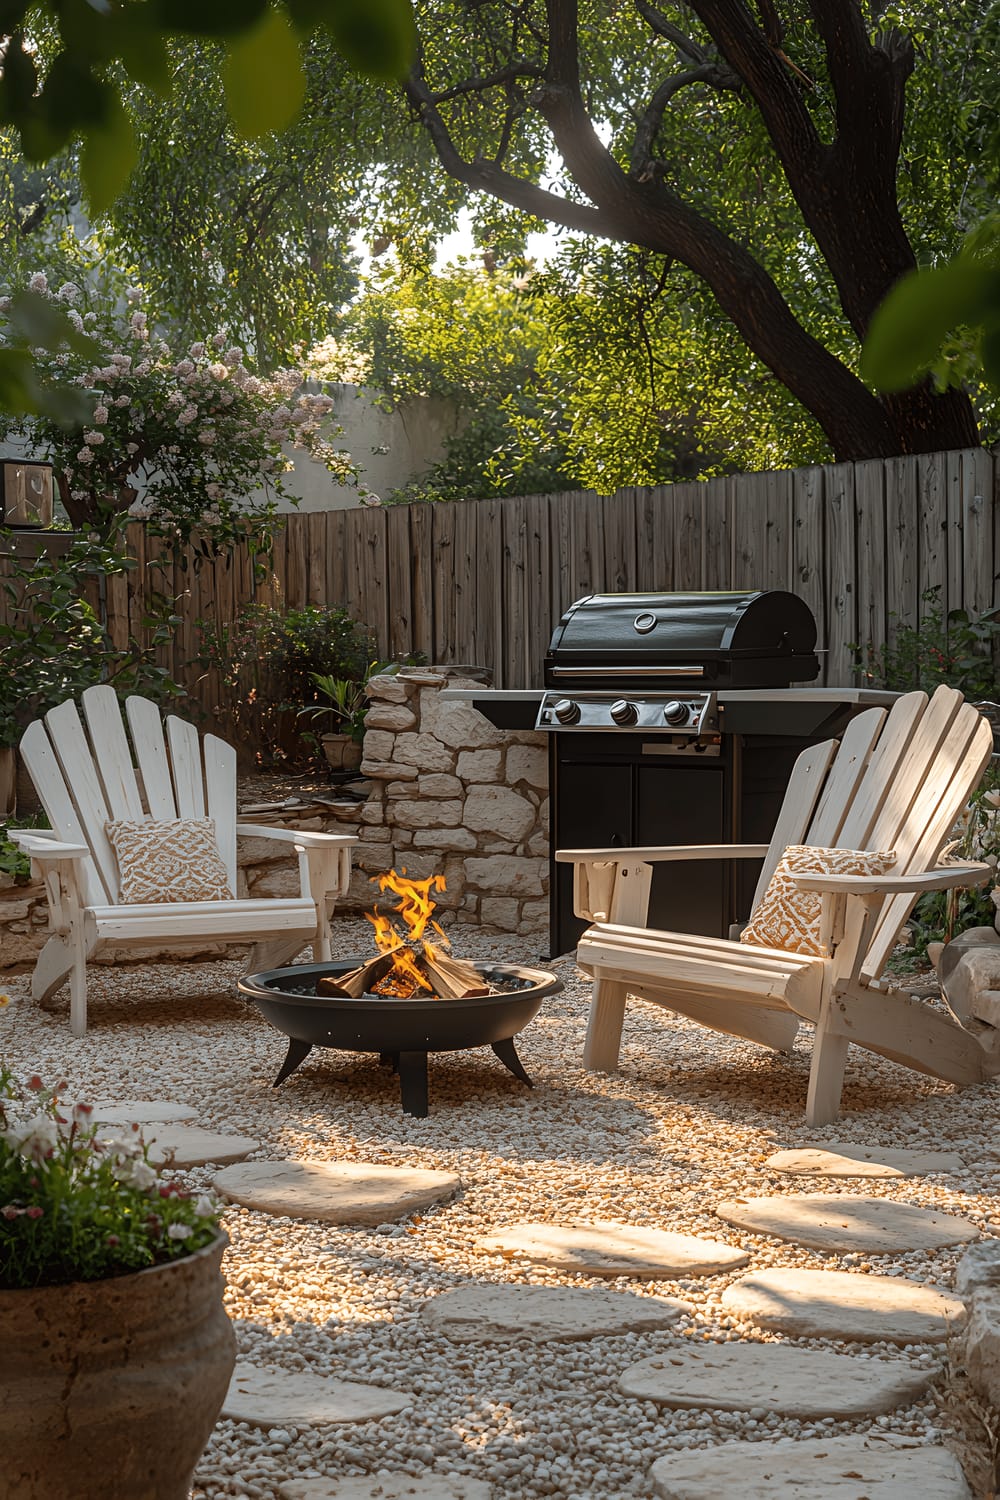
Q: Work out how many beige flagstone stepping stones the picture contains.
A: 12